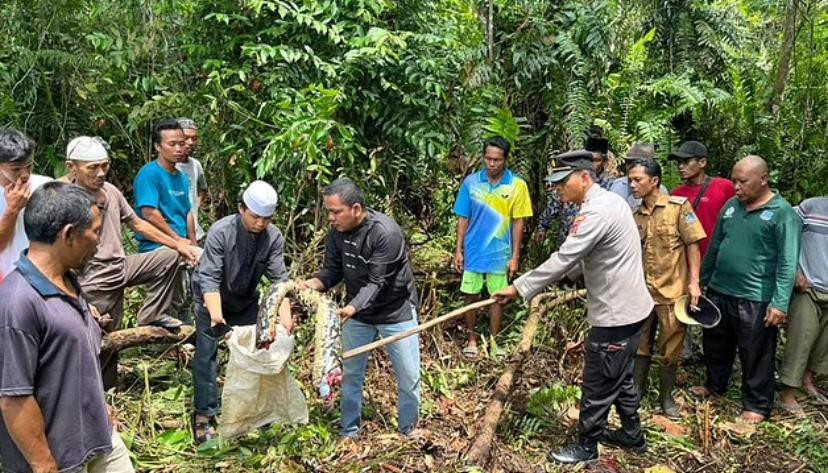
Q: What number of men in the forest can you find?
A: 15